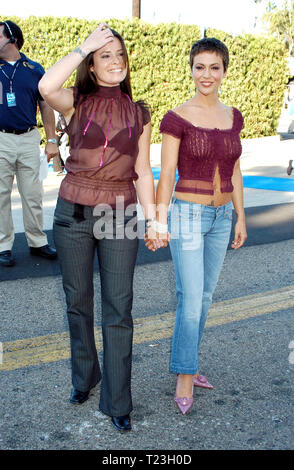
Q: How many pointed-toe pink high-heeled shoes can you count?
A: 2